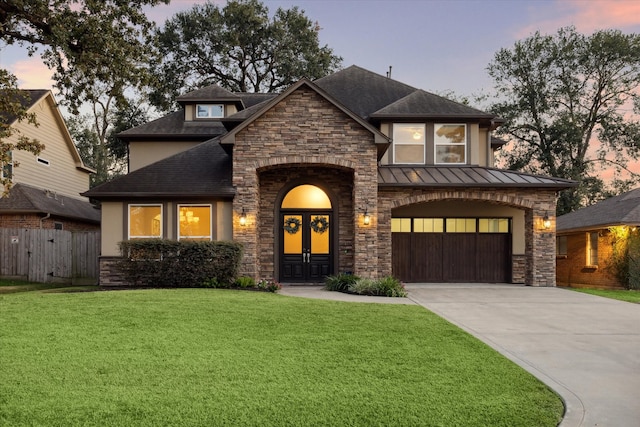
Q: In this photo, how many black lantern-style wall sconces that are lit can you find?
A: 3